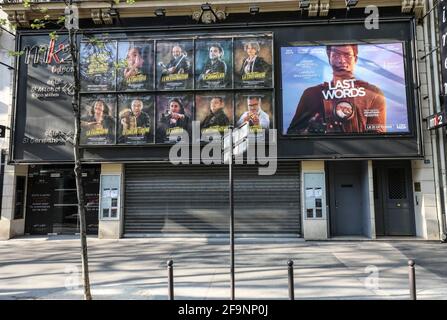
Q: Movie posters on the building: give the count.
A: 11